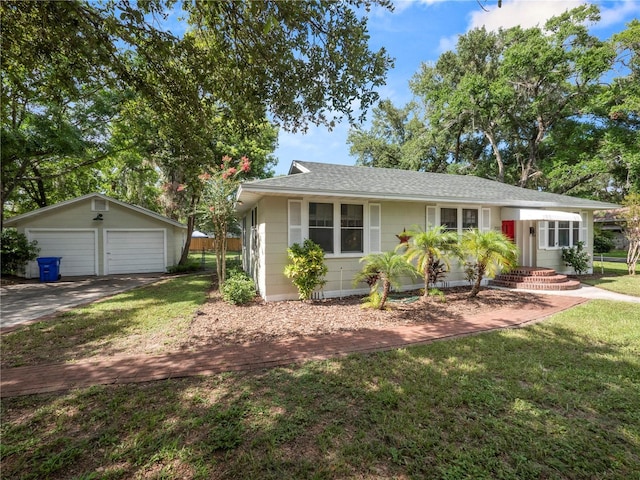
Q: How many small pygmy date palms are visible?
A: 3